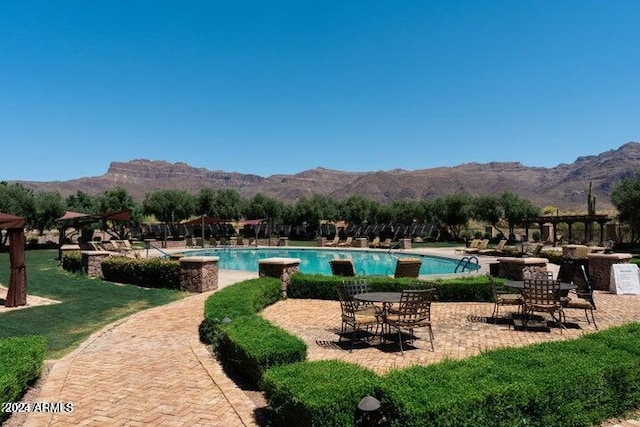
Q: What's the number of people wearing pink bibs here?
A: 0